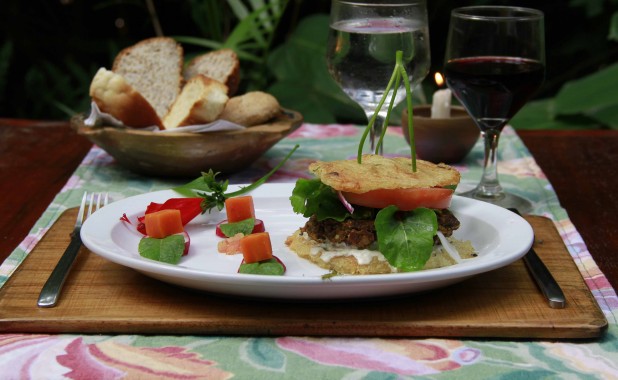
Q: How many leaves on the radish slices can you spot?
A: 3